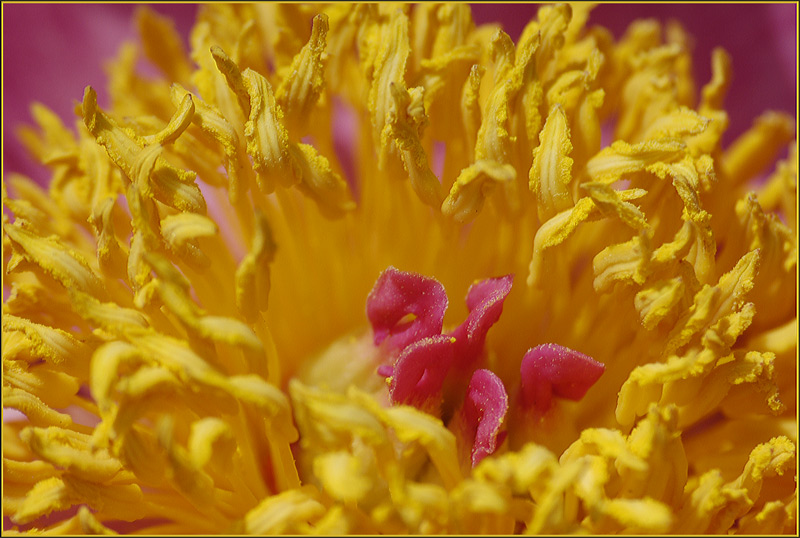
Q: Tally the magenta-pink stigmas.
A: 5